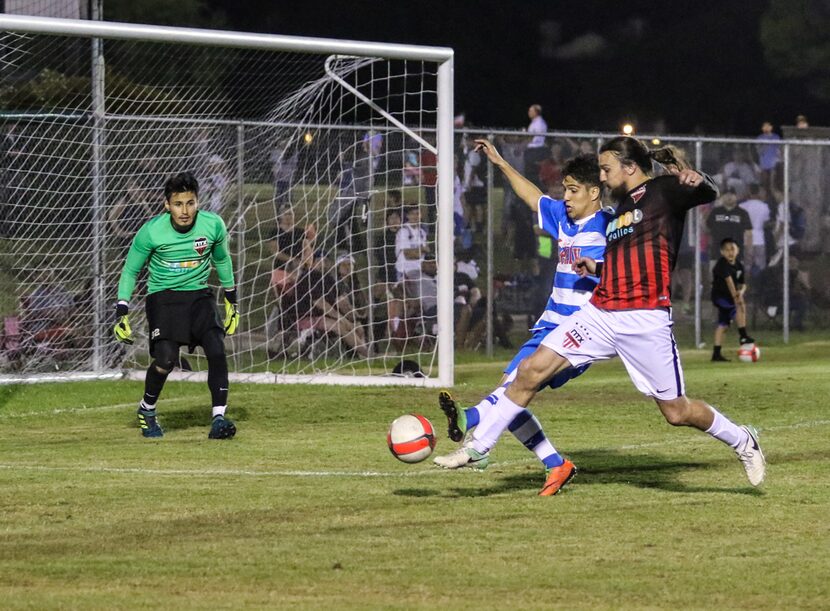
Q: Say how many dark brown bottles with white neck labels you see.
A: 0